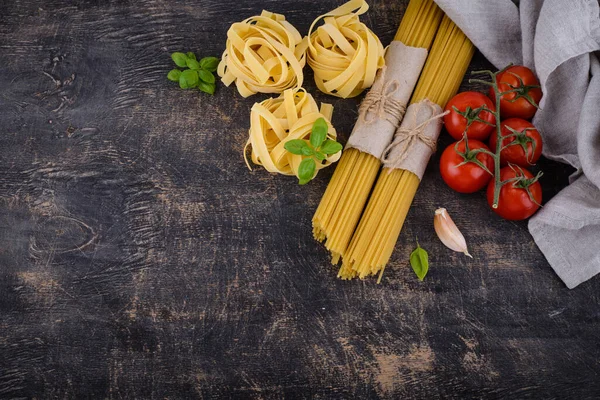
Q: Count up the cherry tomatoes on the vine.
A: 5